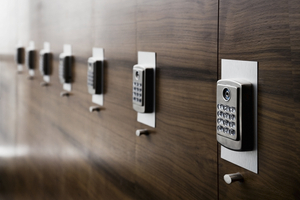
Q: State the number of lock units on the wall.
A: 7